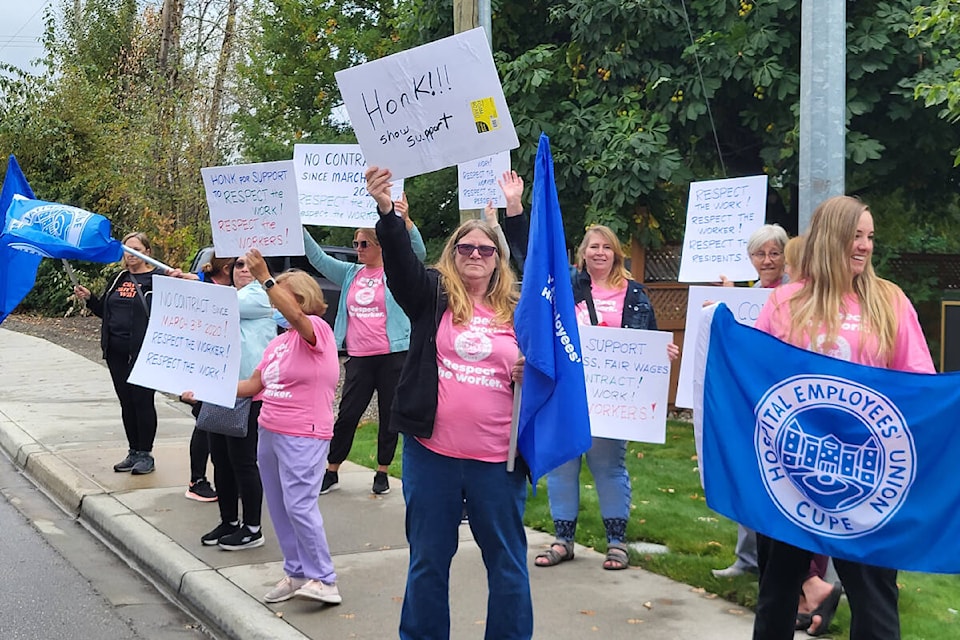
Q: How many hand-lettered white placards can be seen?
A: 8